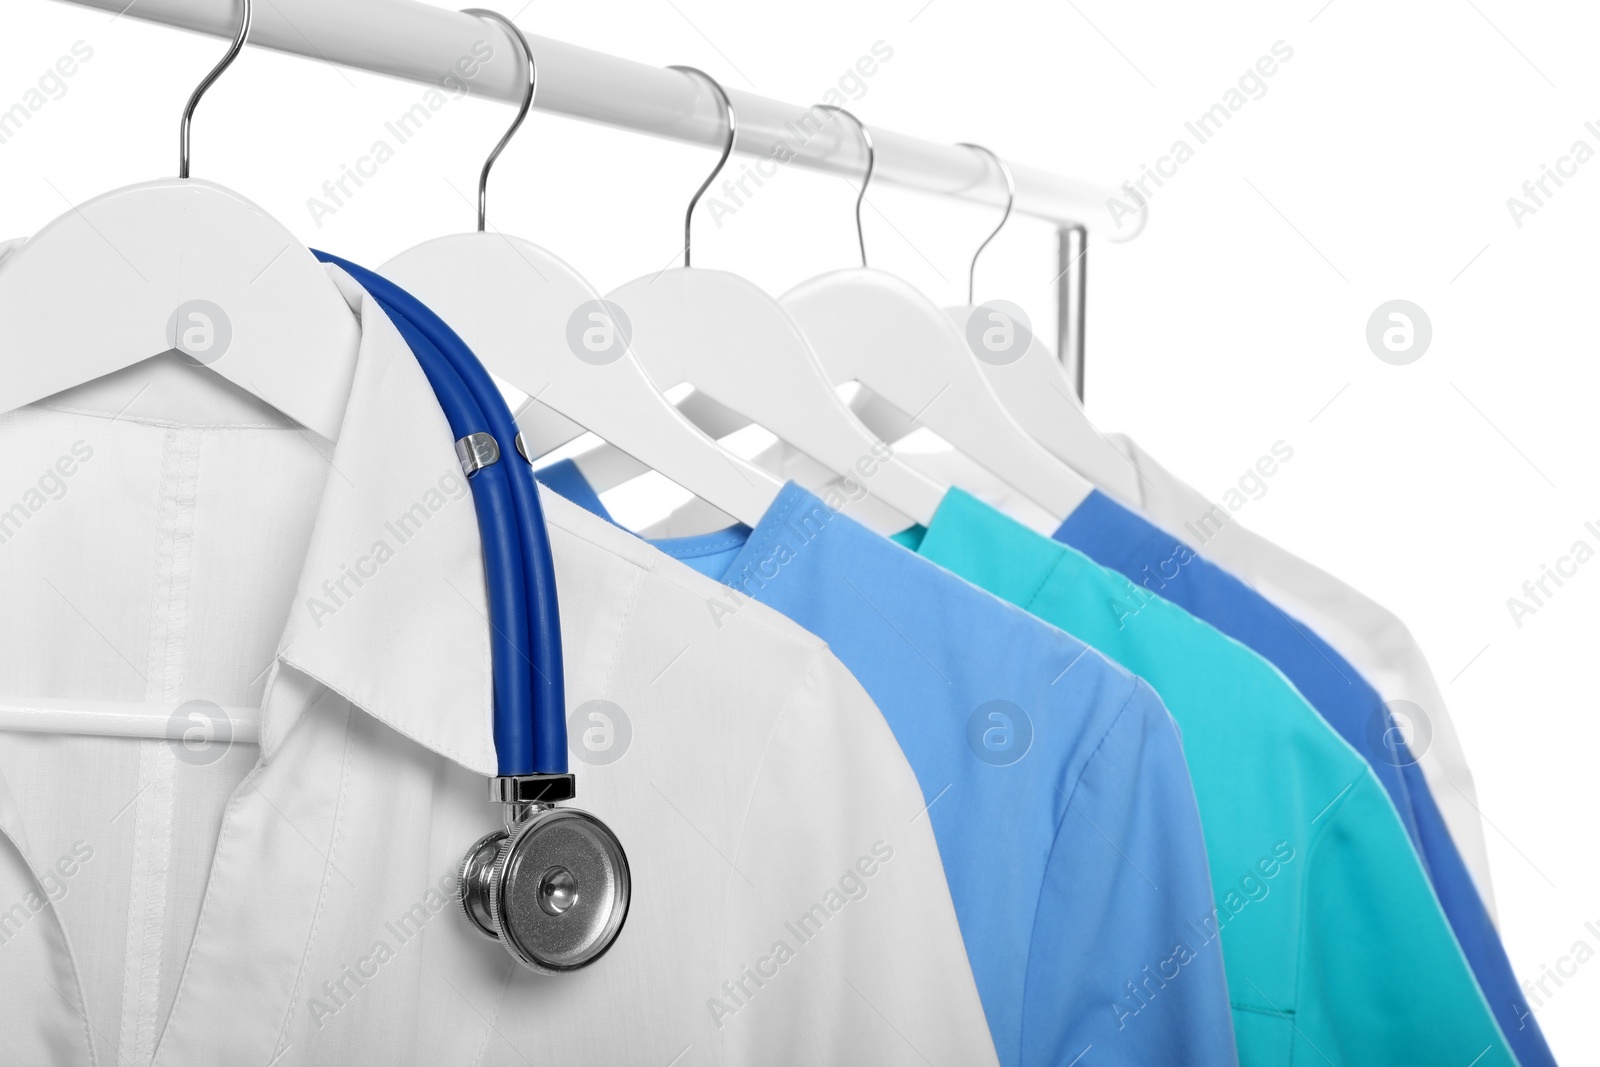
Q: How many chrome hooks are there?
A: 5